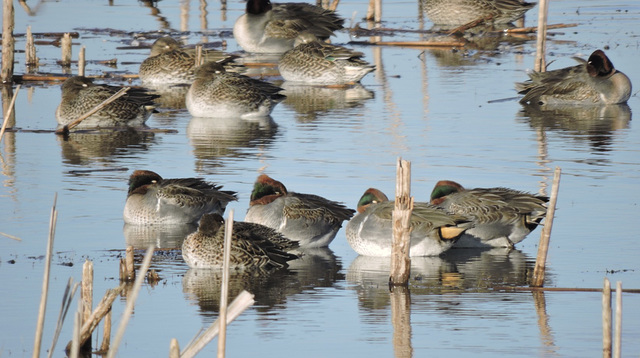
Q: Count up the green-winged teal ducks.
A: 12